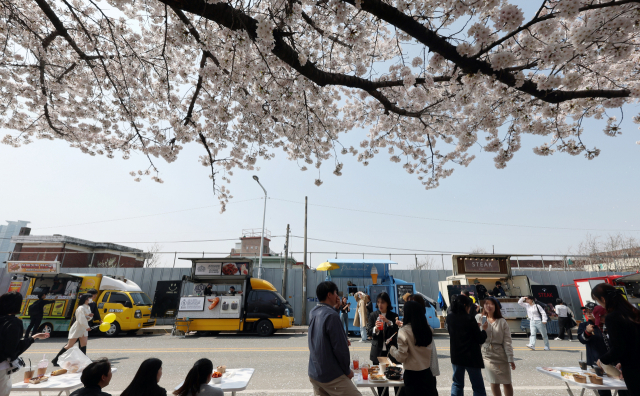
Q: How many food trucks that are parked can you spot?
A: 5